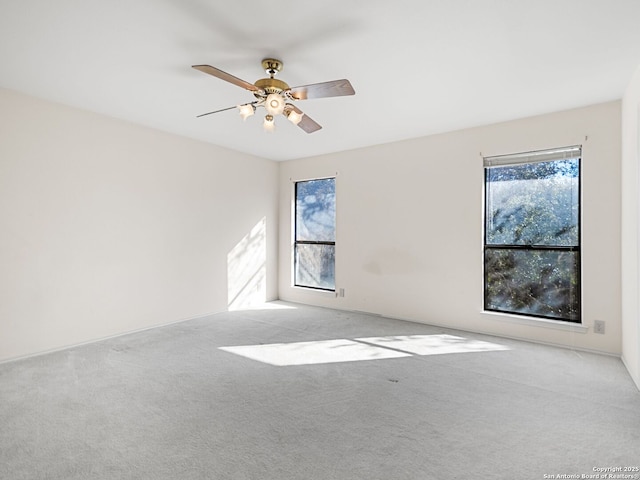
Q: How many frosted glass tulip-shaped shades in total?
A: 4